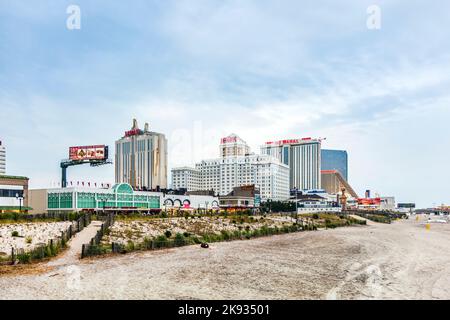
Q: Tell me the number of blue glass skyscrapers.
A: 1